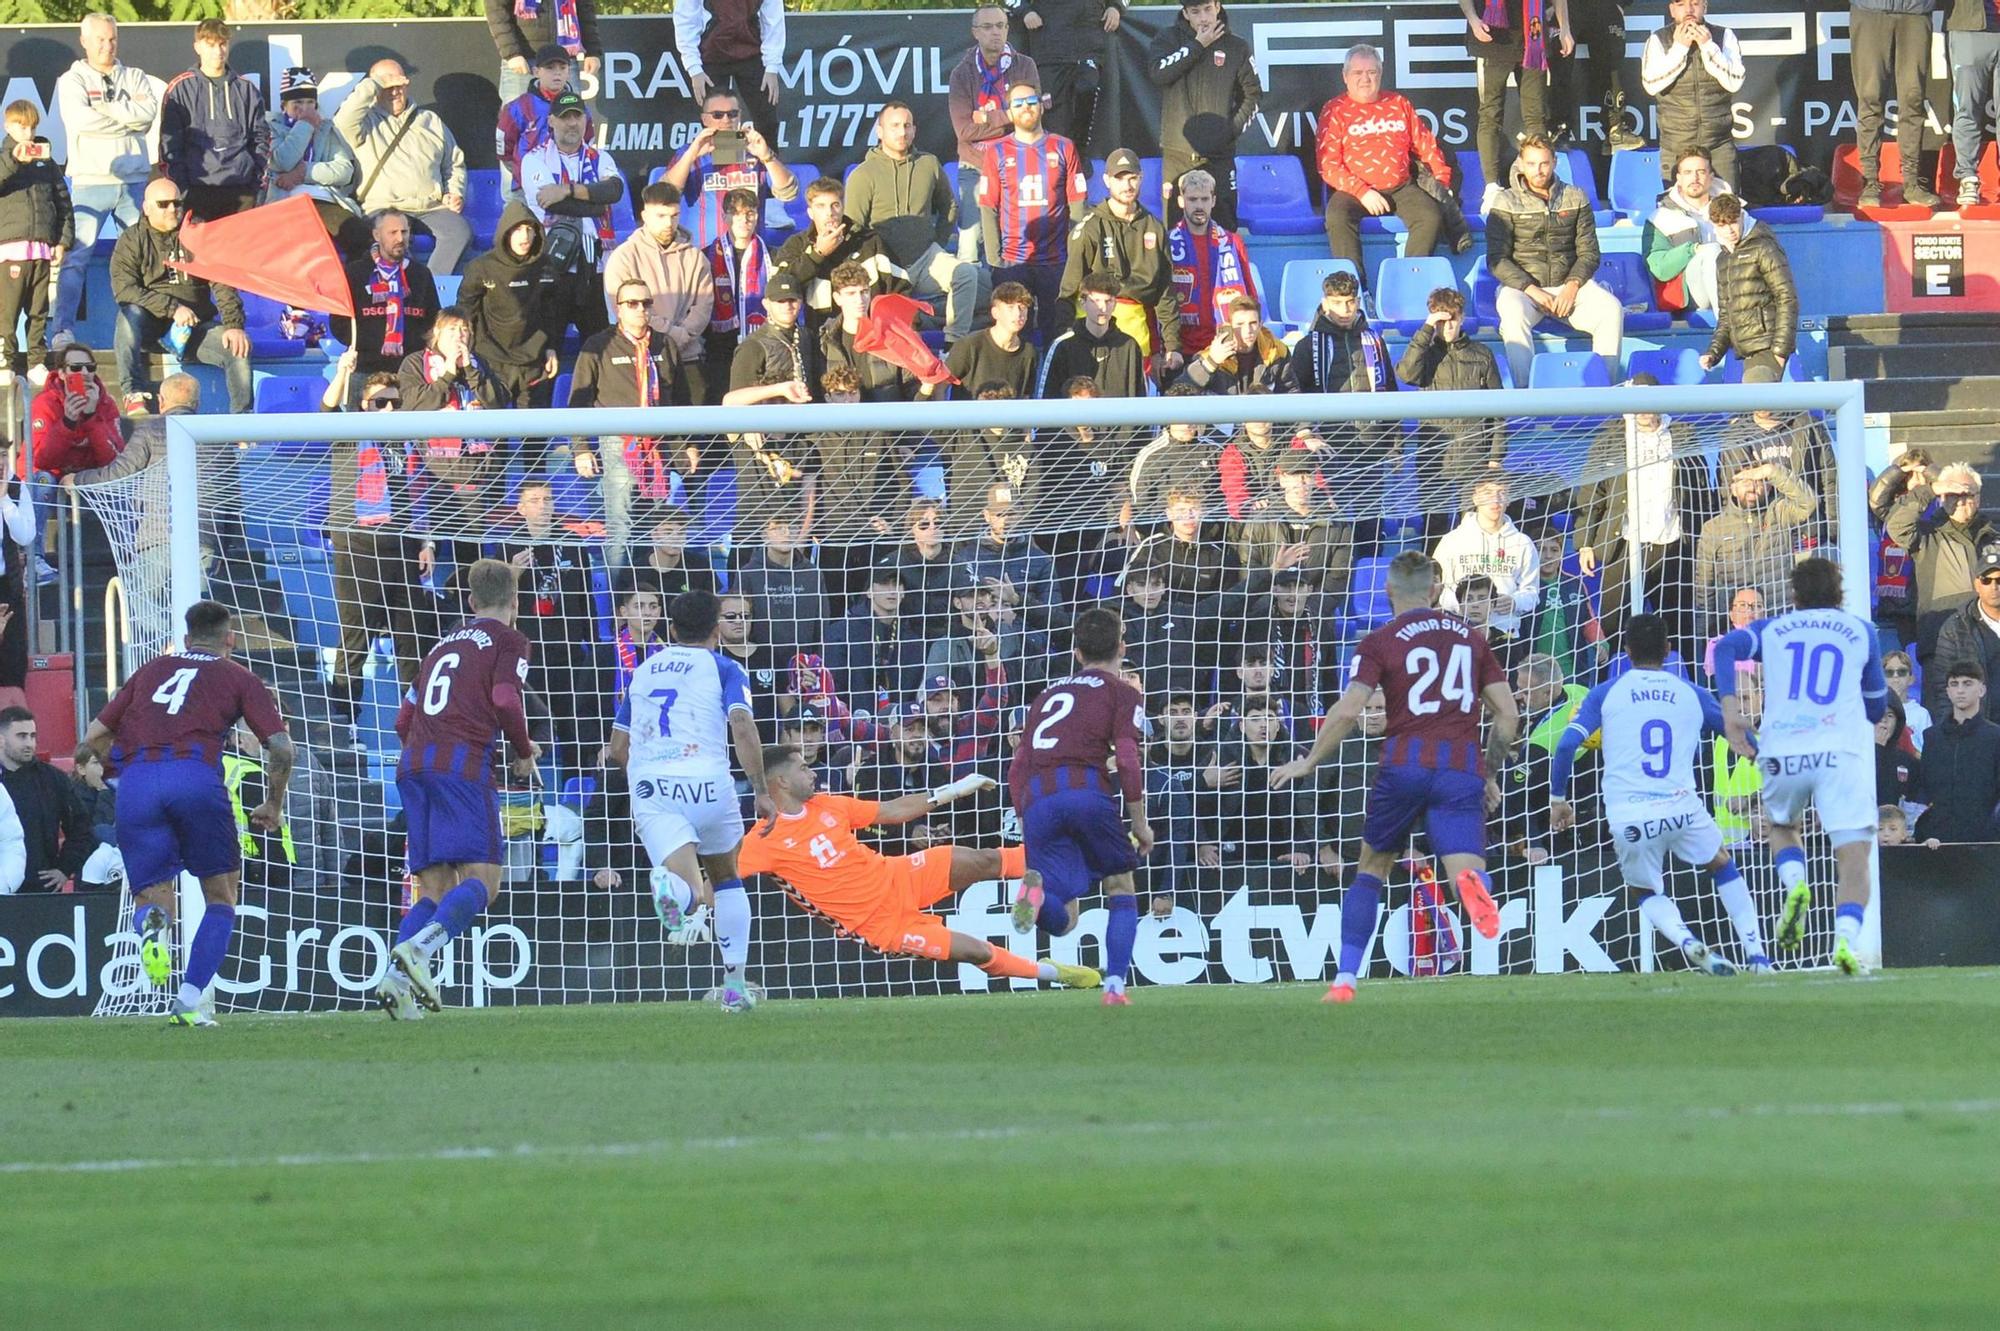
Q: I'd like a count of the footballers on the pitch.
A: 8